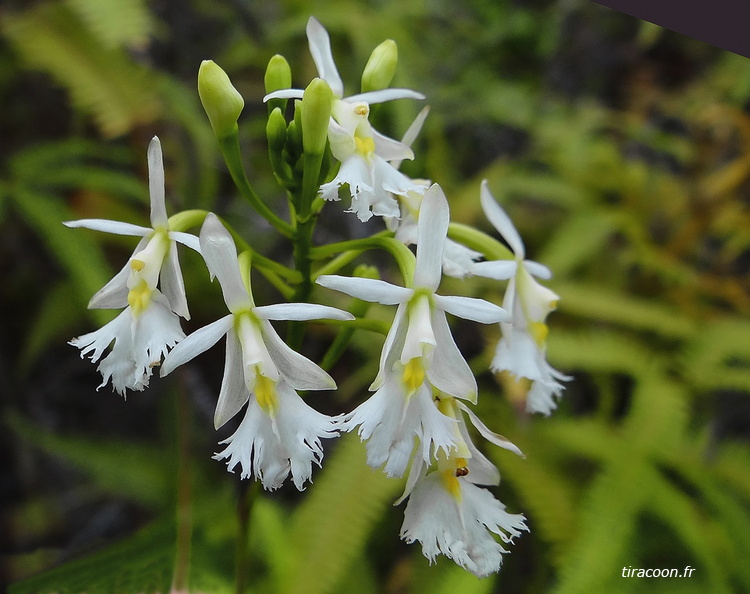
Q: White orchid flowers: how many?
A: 7